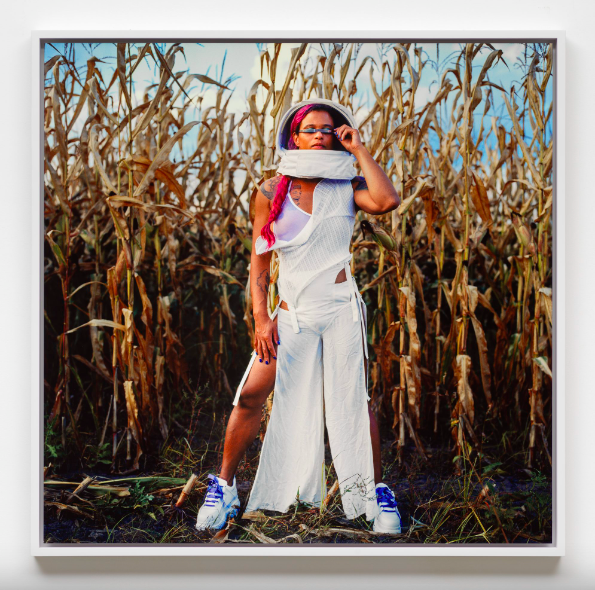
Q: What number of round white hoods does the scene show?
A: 1